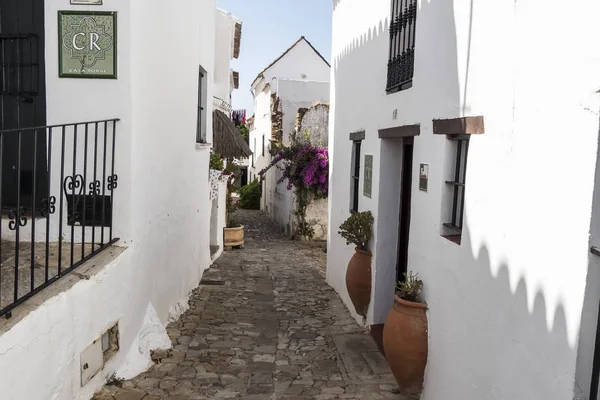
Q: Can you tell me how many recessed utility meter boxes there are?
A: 1